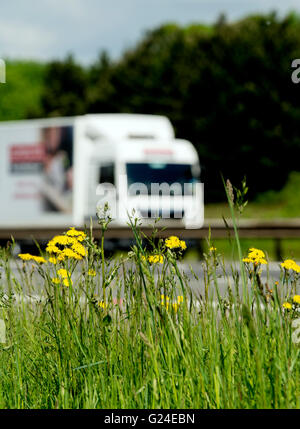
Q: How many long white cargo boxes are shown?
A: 1